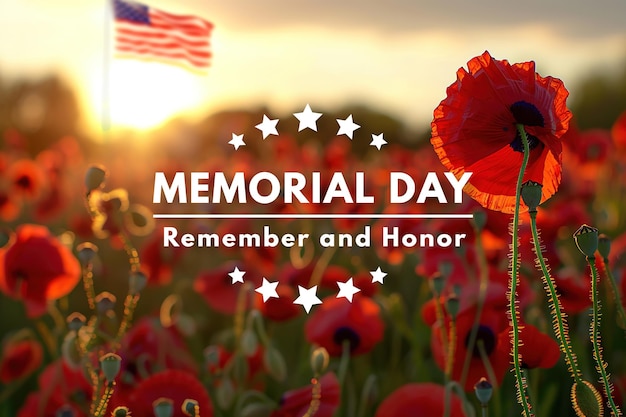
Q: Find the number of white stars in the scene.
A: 10